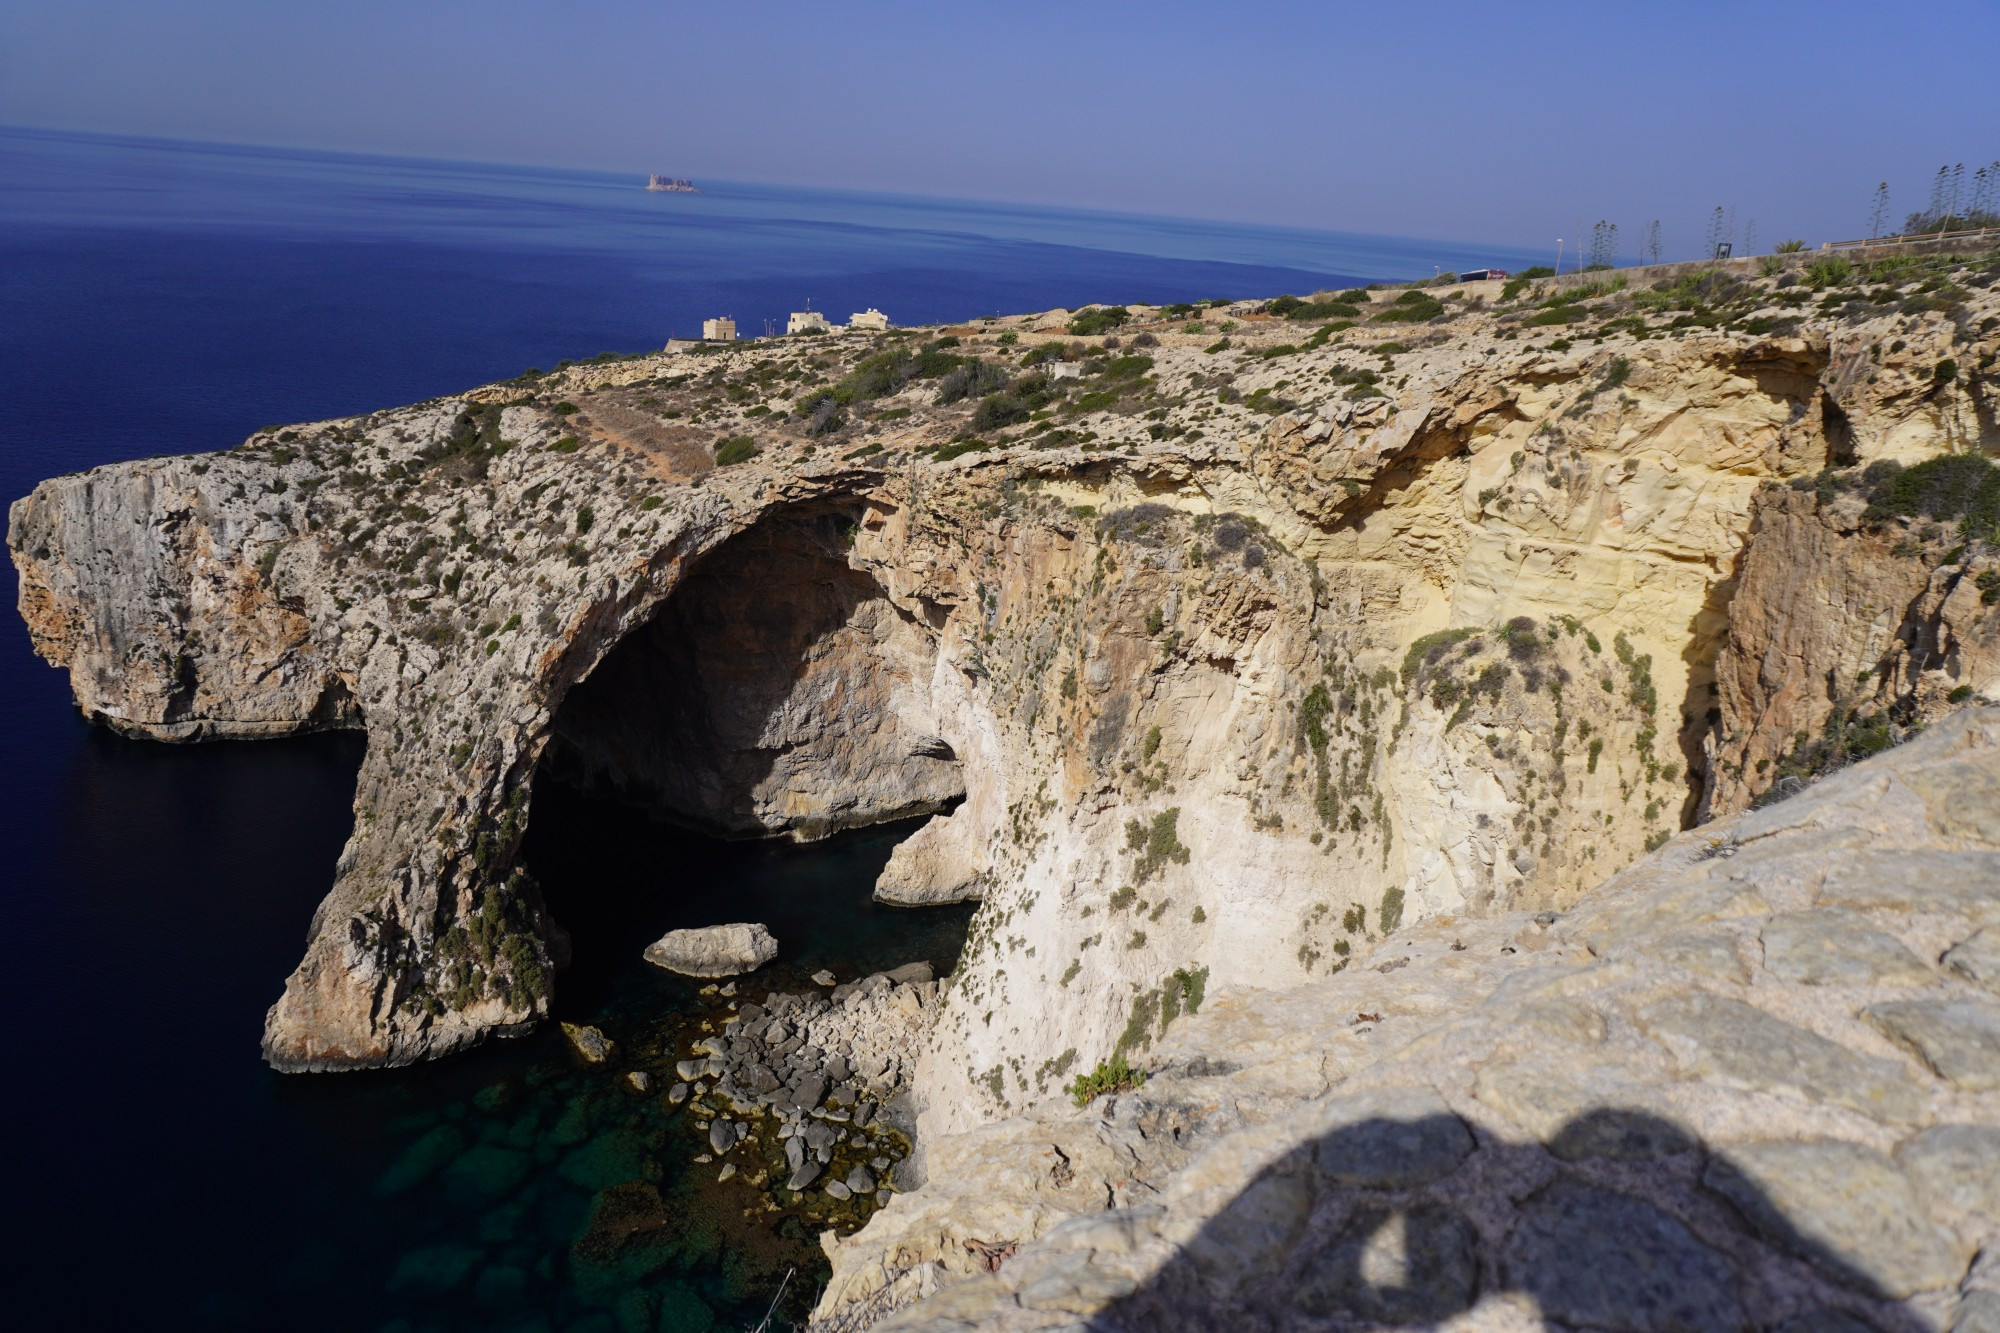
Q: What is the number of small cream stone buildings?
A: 3